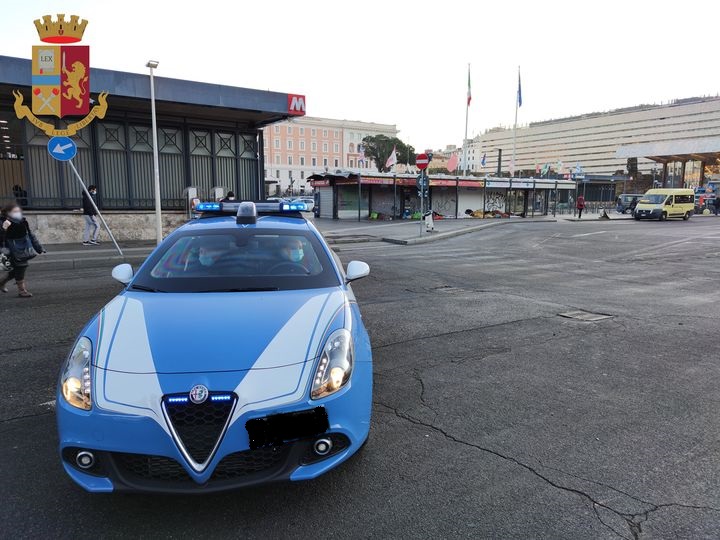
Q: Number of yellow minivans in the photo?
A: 1